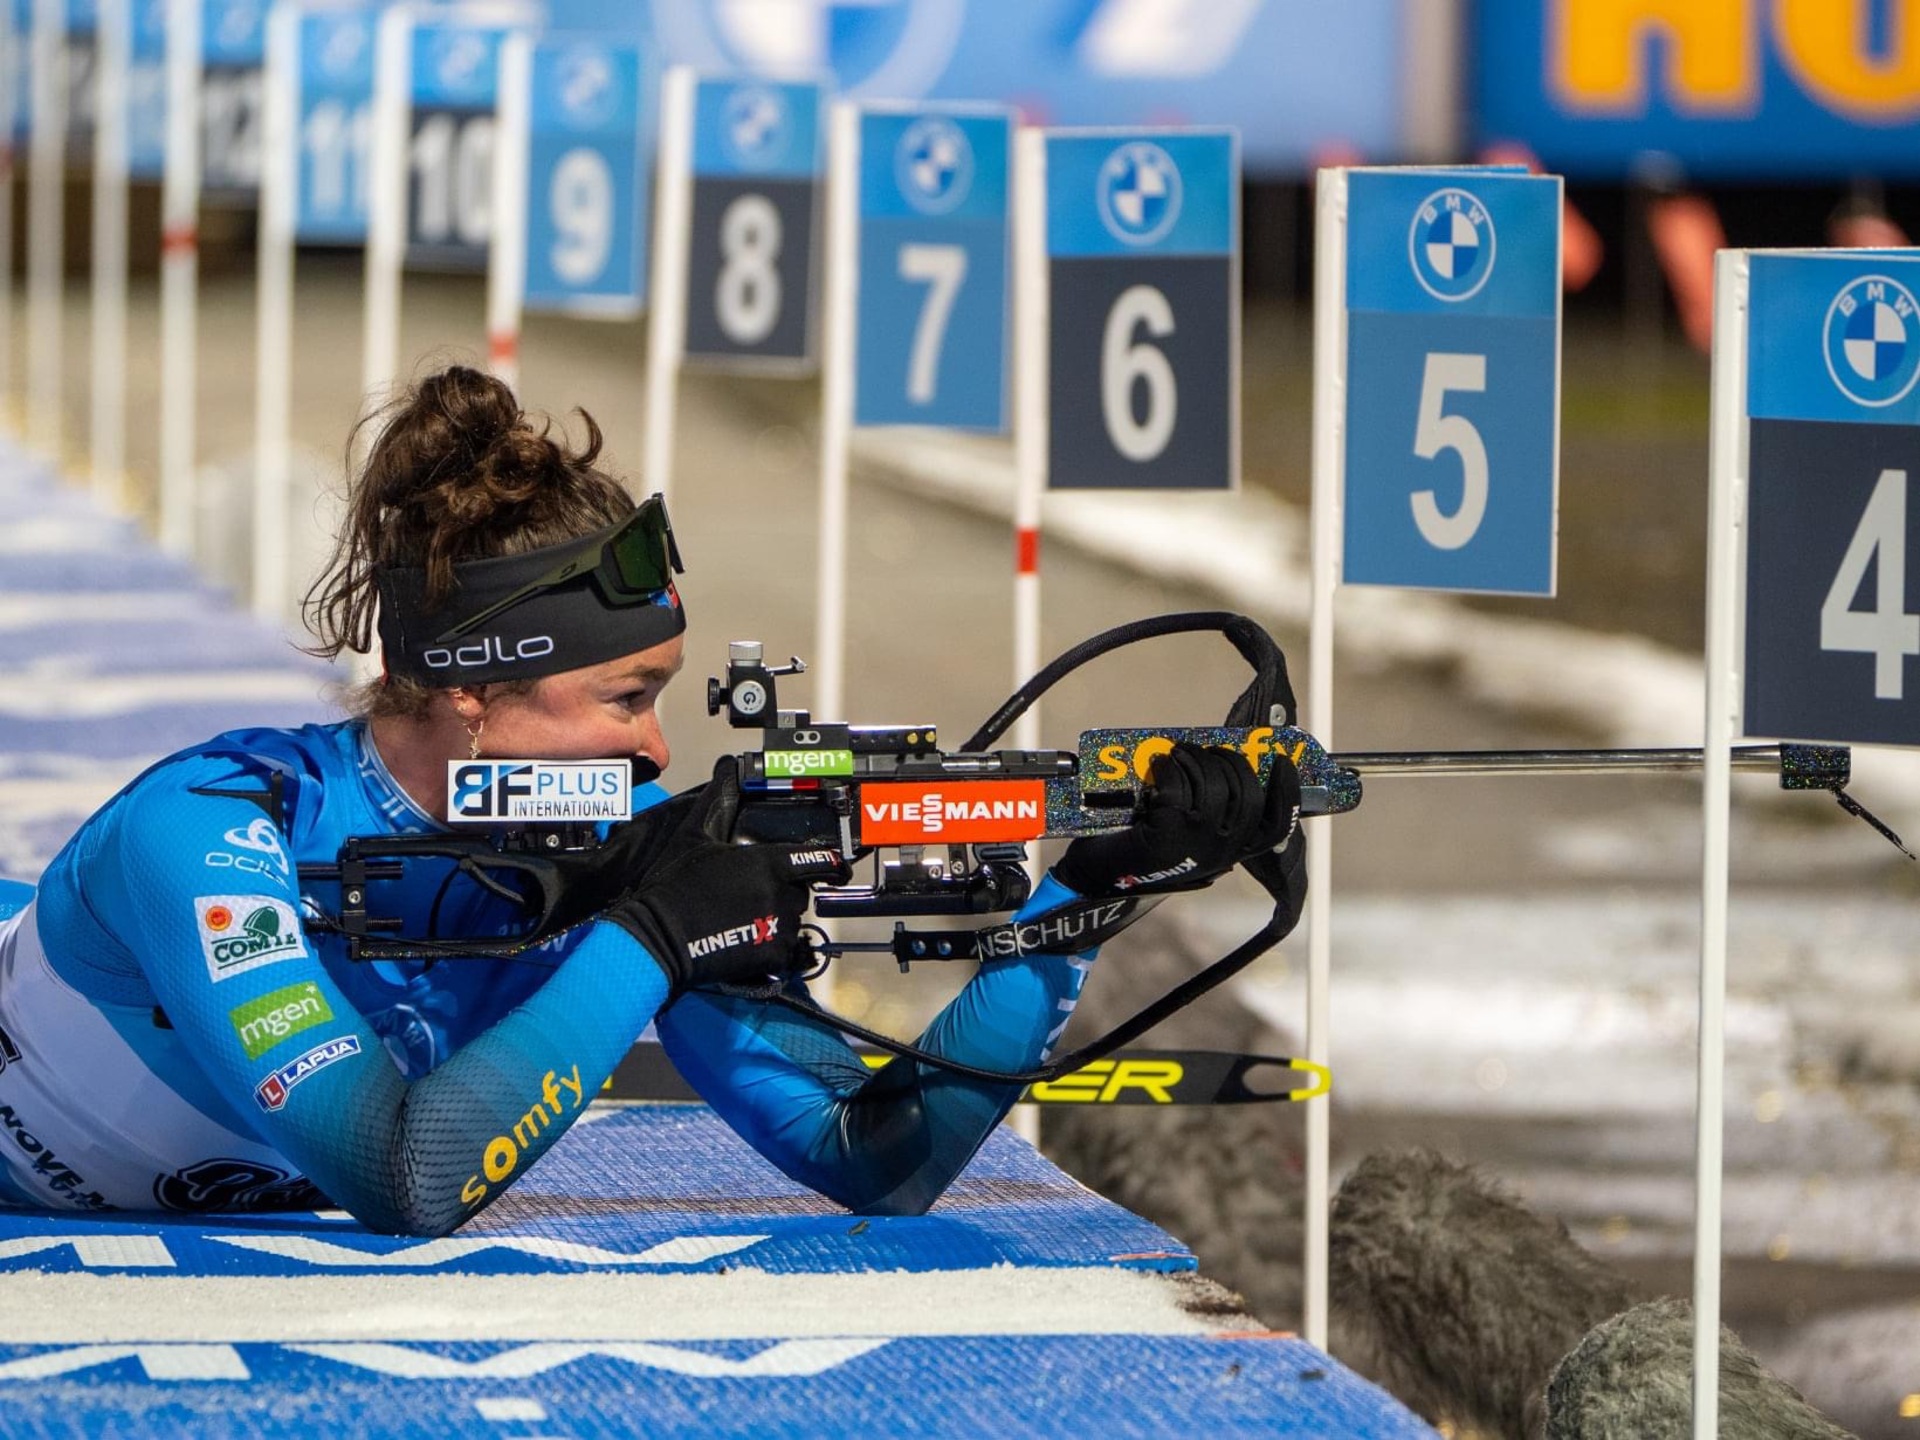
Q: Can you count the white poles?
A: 12